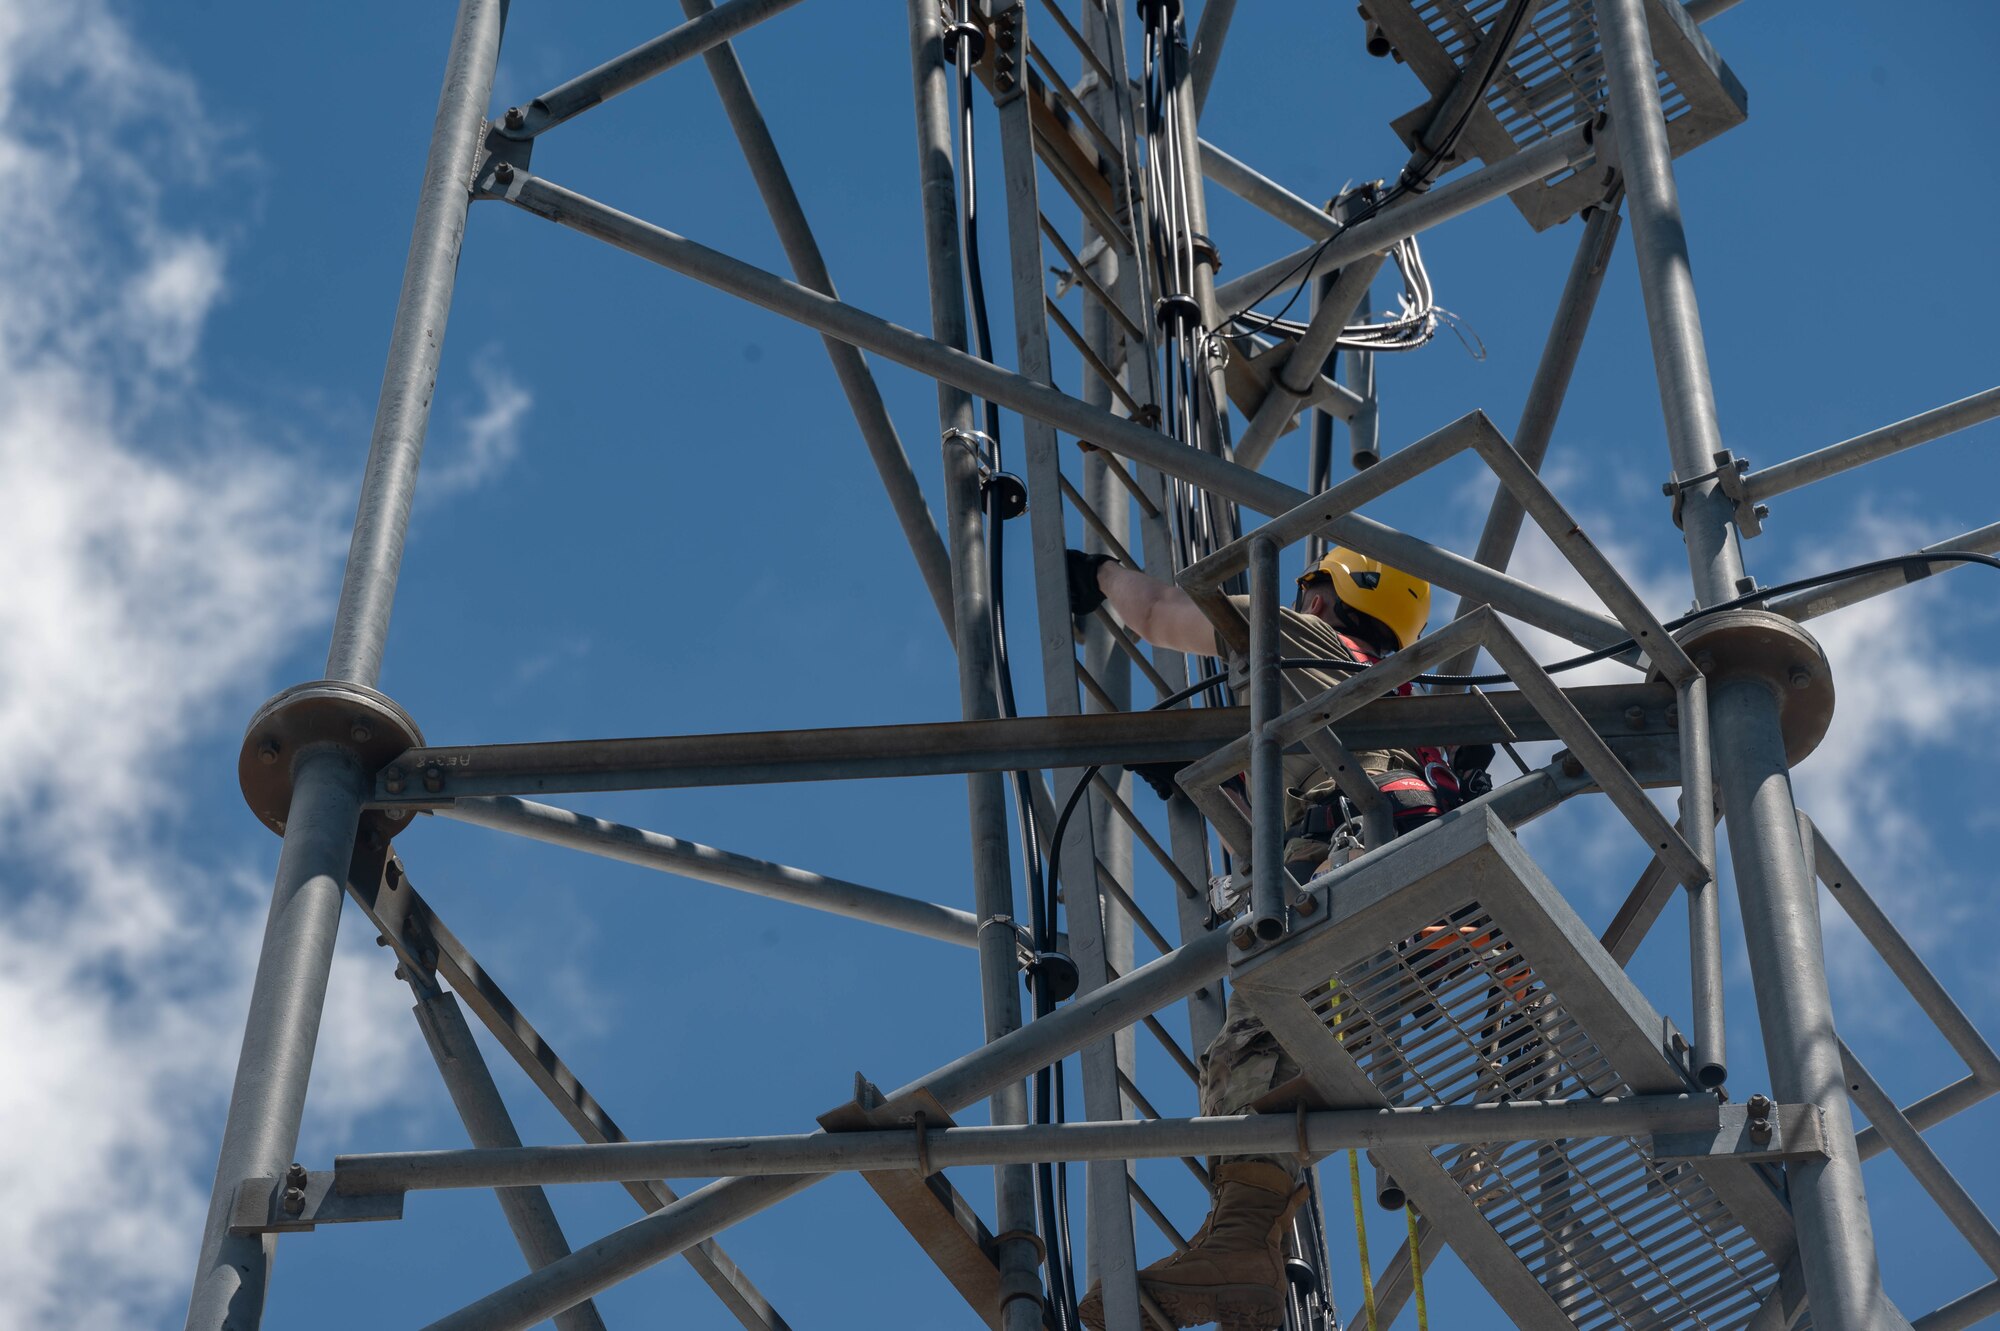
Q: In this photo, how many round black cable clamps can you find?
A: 6